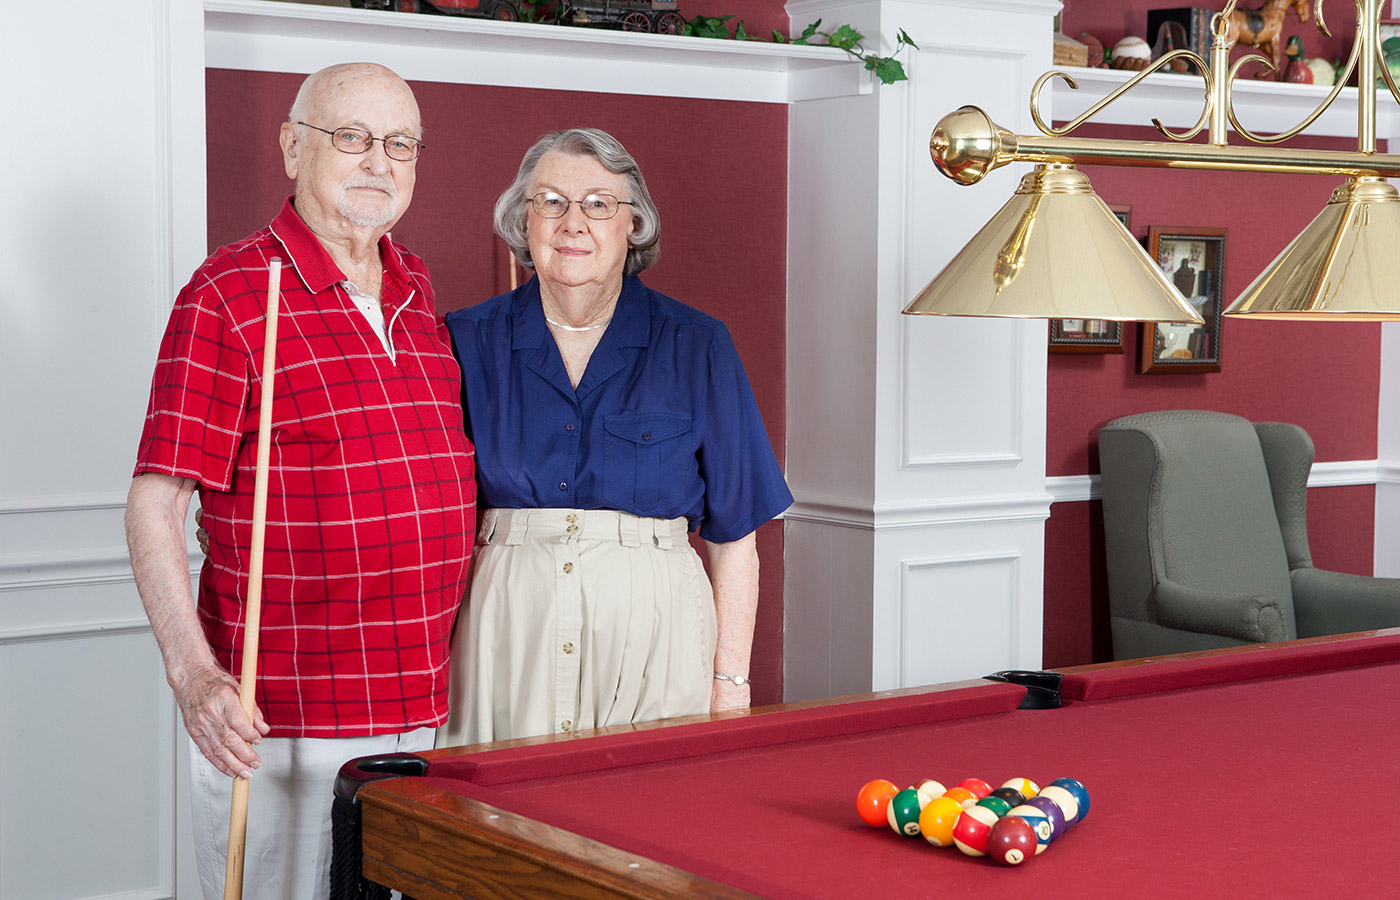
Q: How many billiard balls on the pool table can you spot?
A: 15